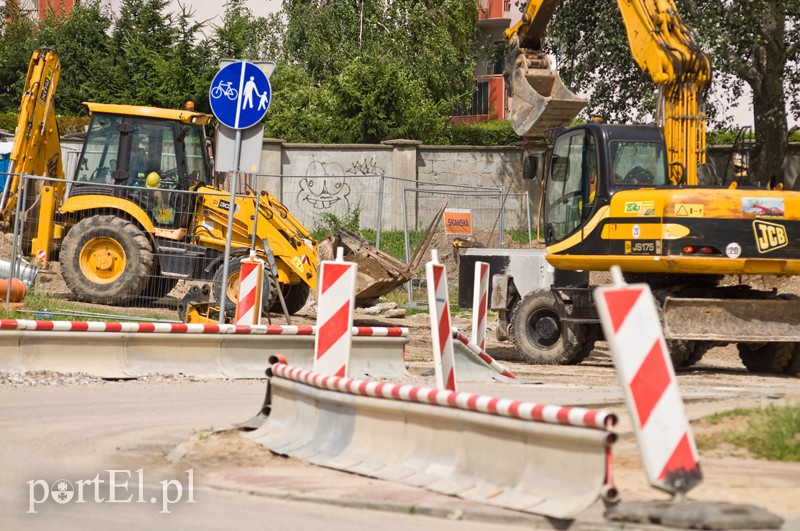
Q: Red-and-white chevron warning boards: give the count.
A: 5